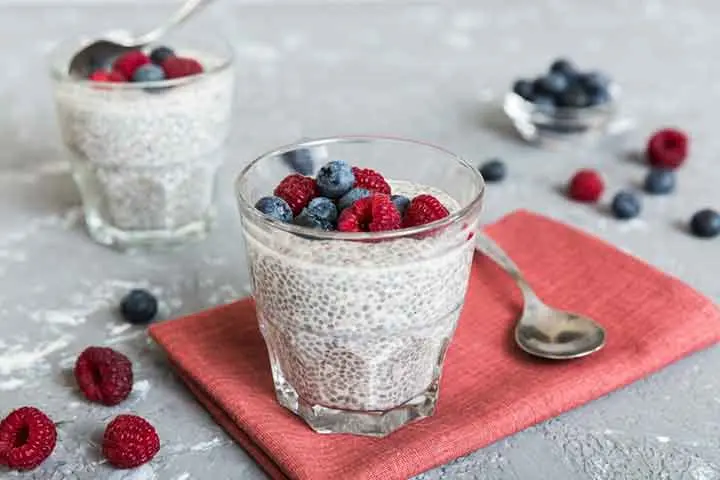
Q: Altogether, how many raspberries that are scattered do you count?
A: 5